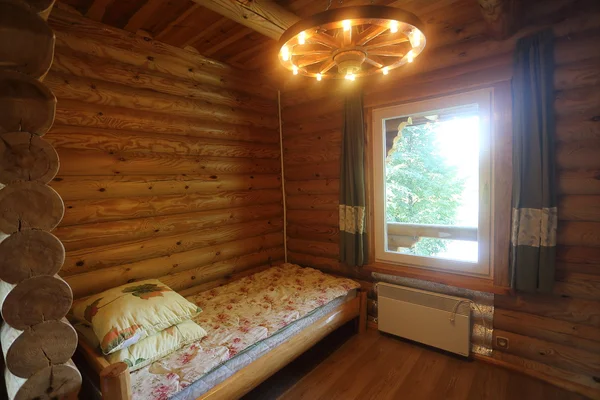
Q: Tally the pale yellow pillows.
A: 2